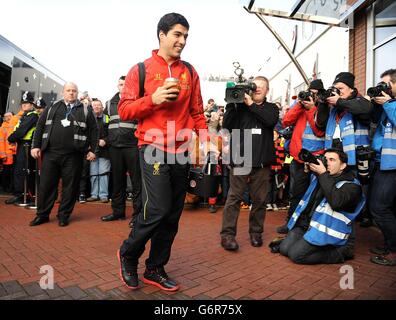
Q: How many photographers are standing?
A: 4